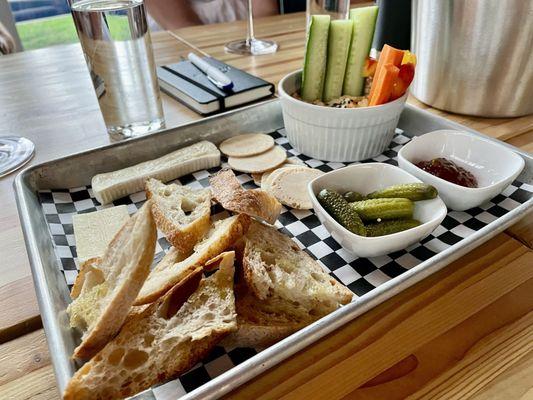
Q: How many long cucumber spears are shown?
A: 3